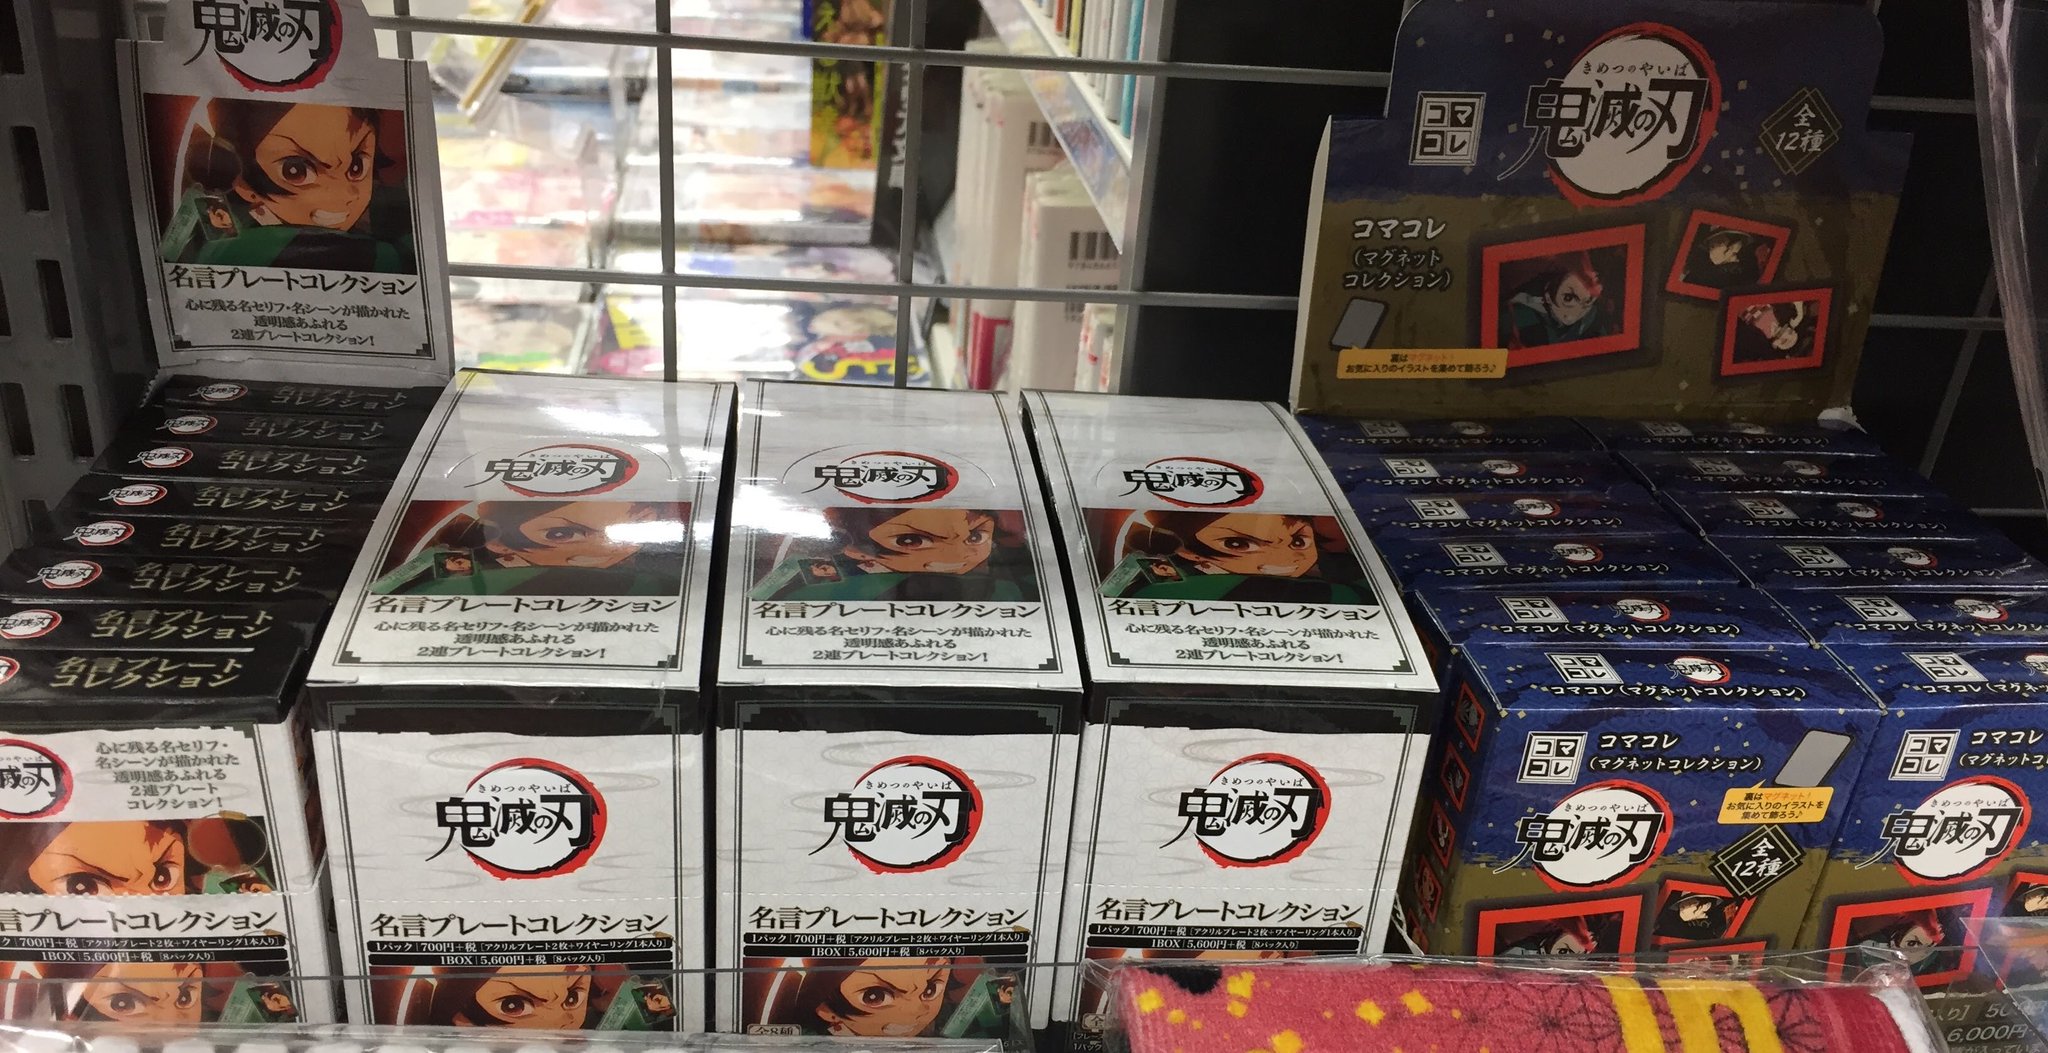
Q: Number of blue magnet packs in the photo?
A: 12